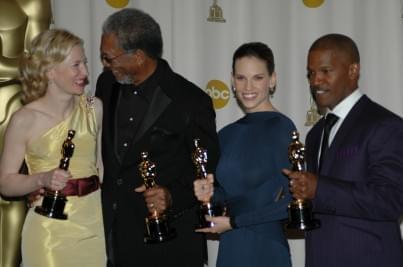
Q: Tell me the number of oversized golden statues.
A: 1